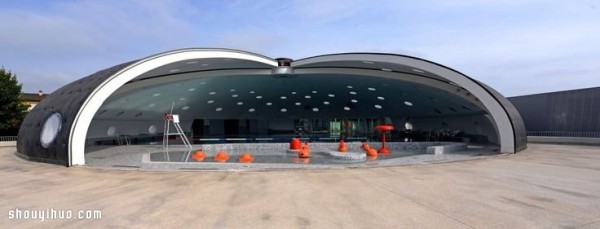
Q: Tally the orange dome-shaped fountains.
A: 3